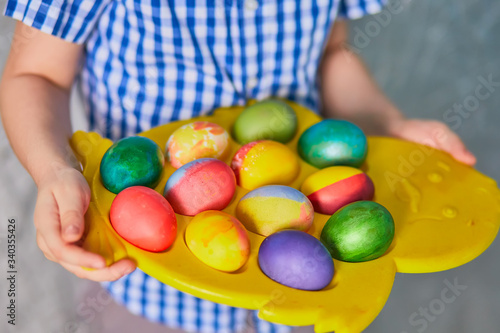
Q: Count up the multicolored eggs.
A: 6